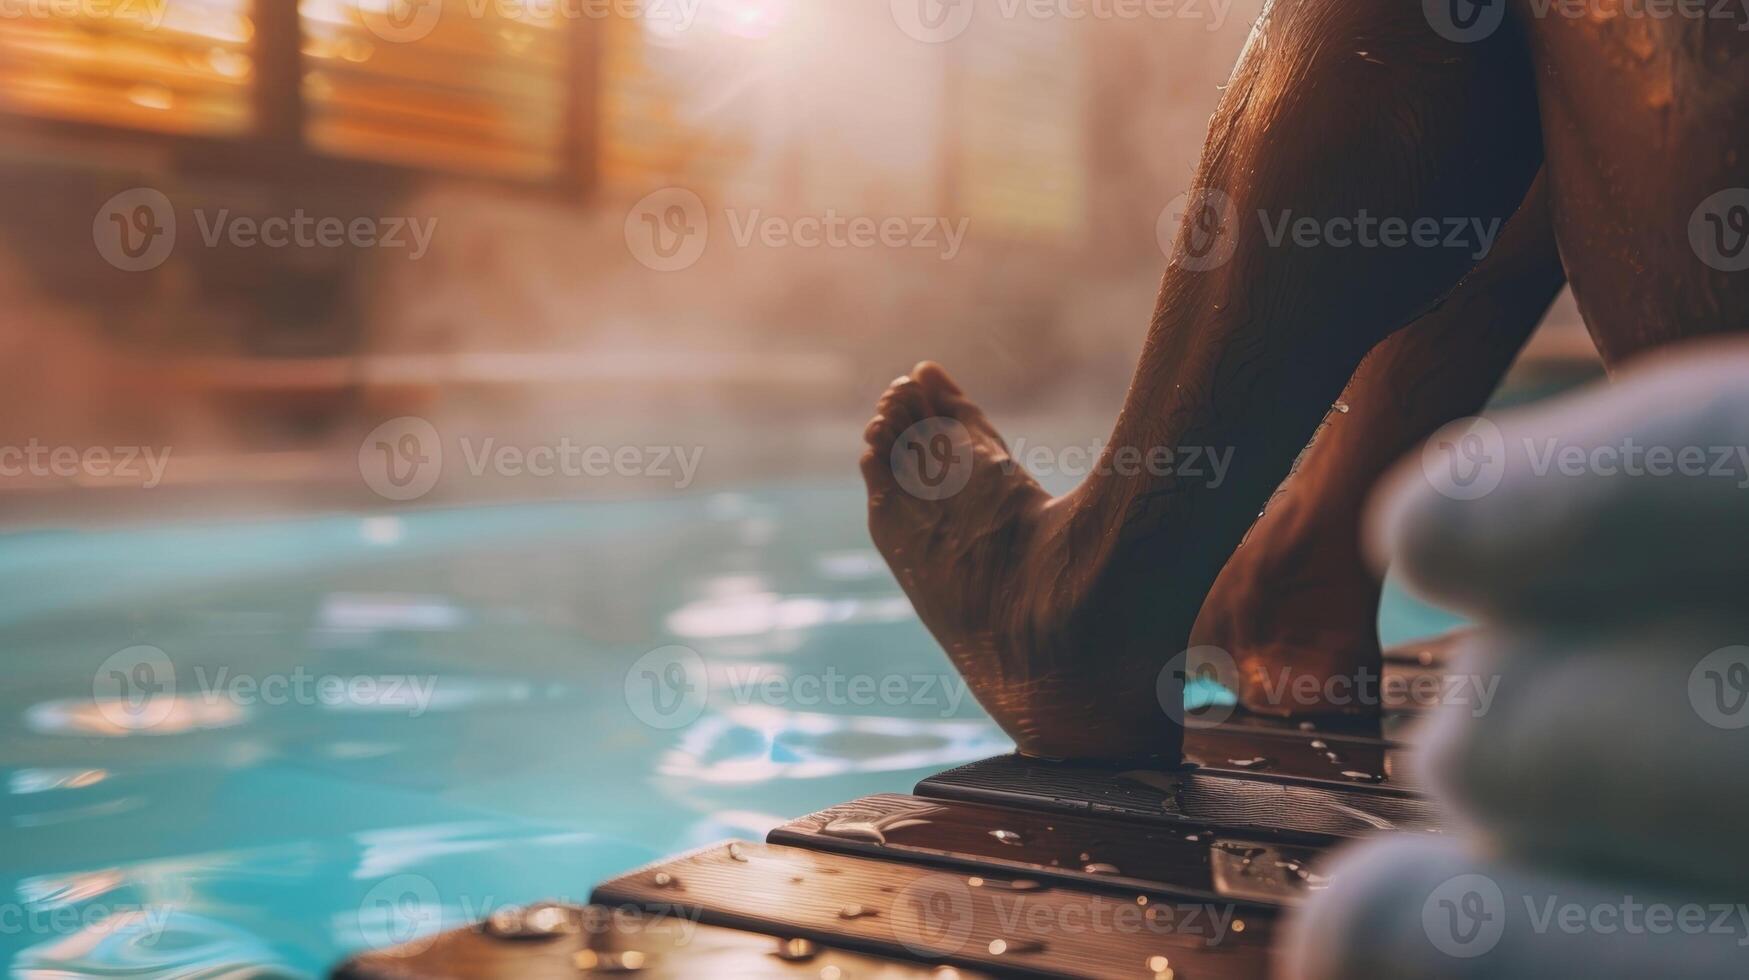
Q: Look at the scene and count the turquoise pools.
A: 1